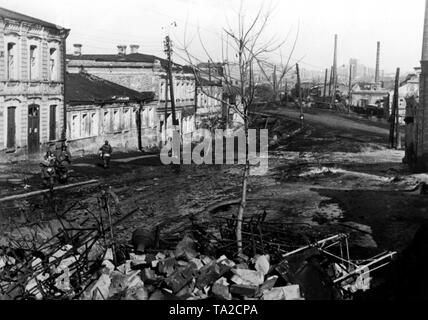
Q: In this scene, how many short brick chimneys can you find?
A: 3